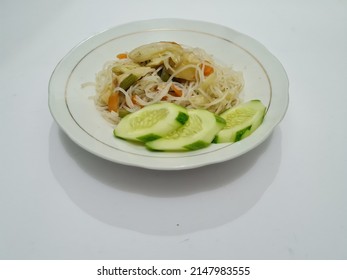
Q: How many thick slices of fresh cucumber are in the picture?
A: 3